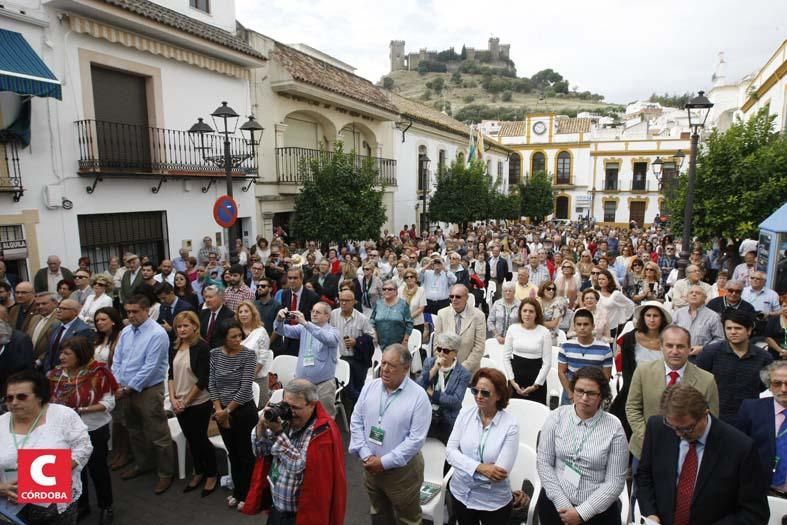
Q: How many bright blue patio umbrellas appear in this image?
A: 0